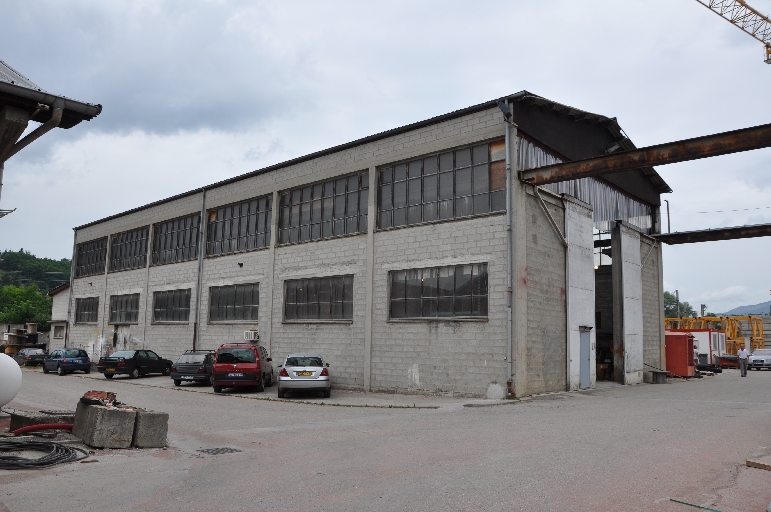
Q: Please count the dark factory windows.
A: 12